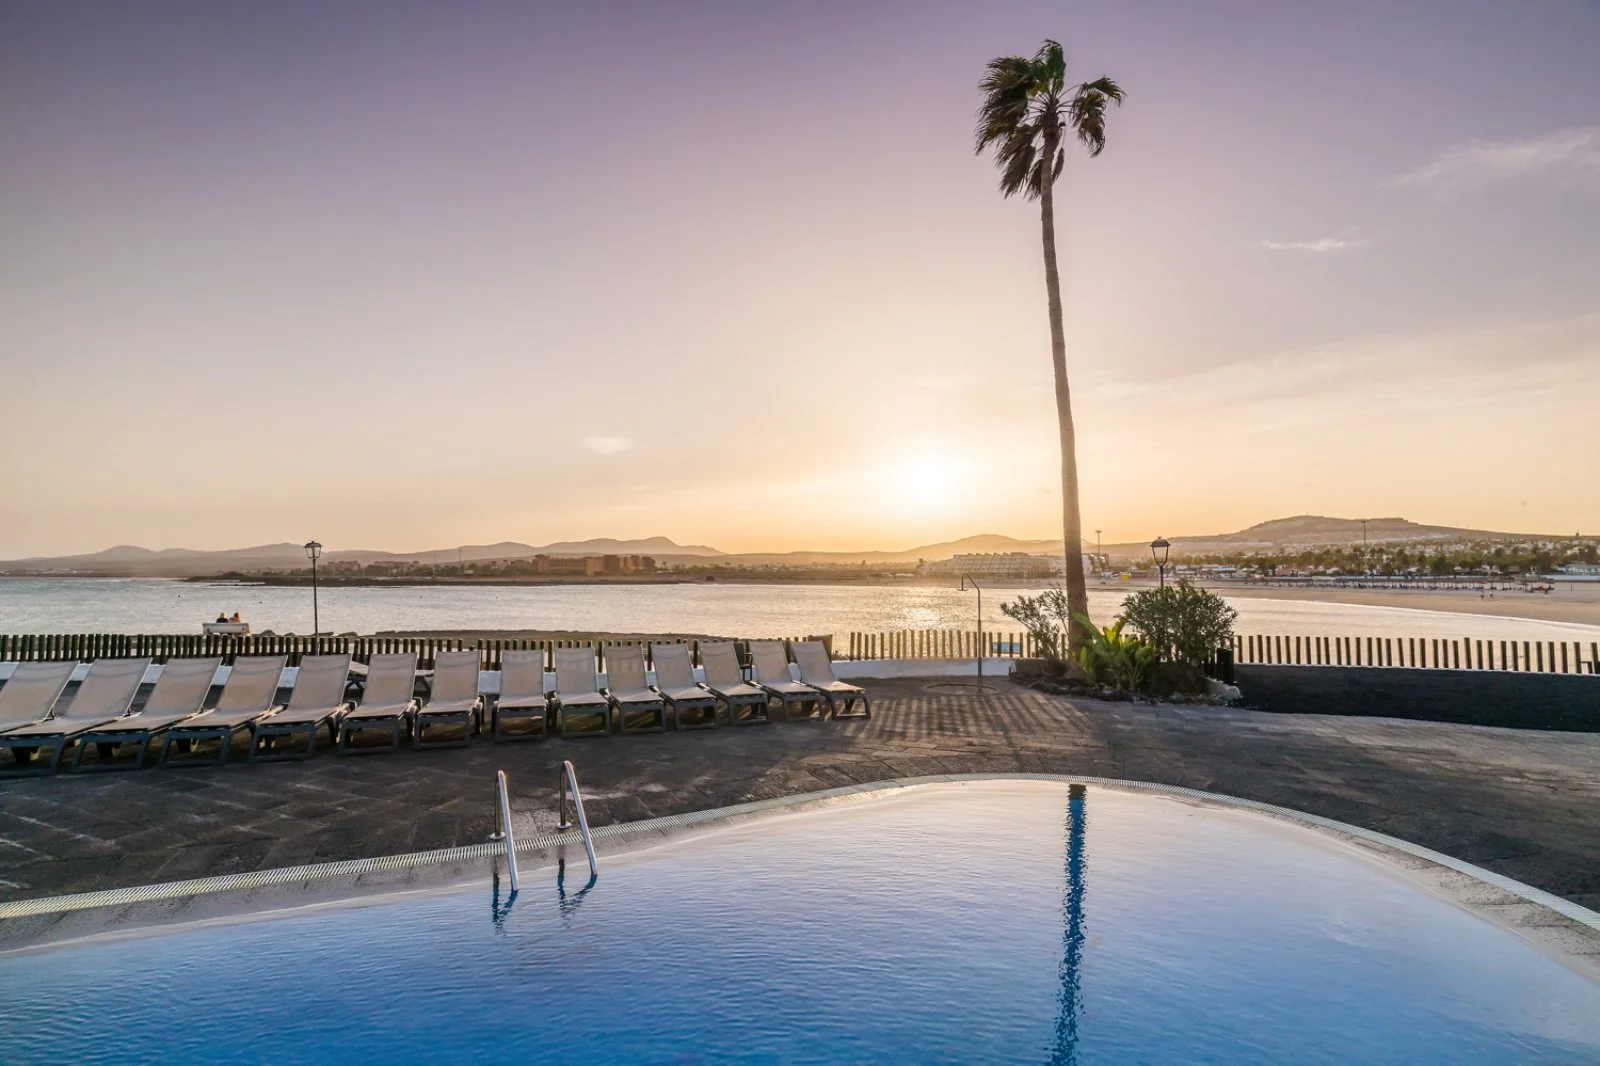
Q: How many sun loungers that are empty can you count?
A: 14